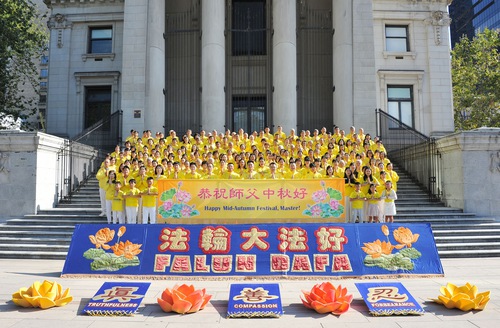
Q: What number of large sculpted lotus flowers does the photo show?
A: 4